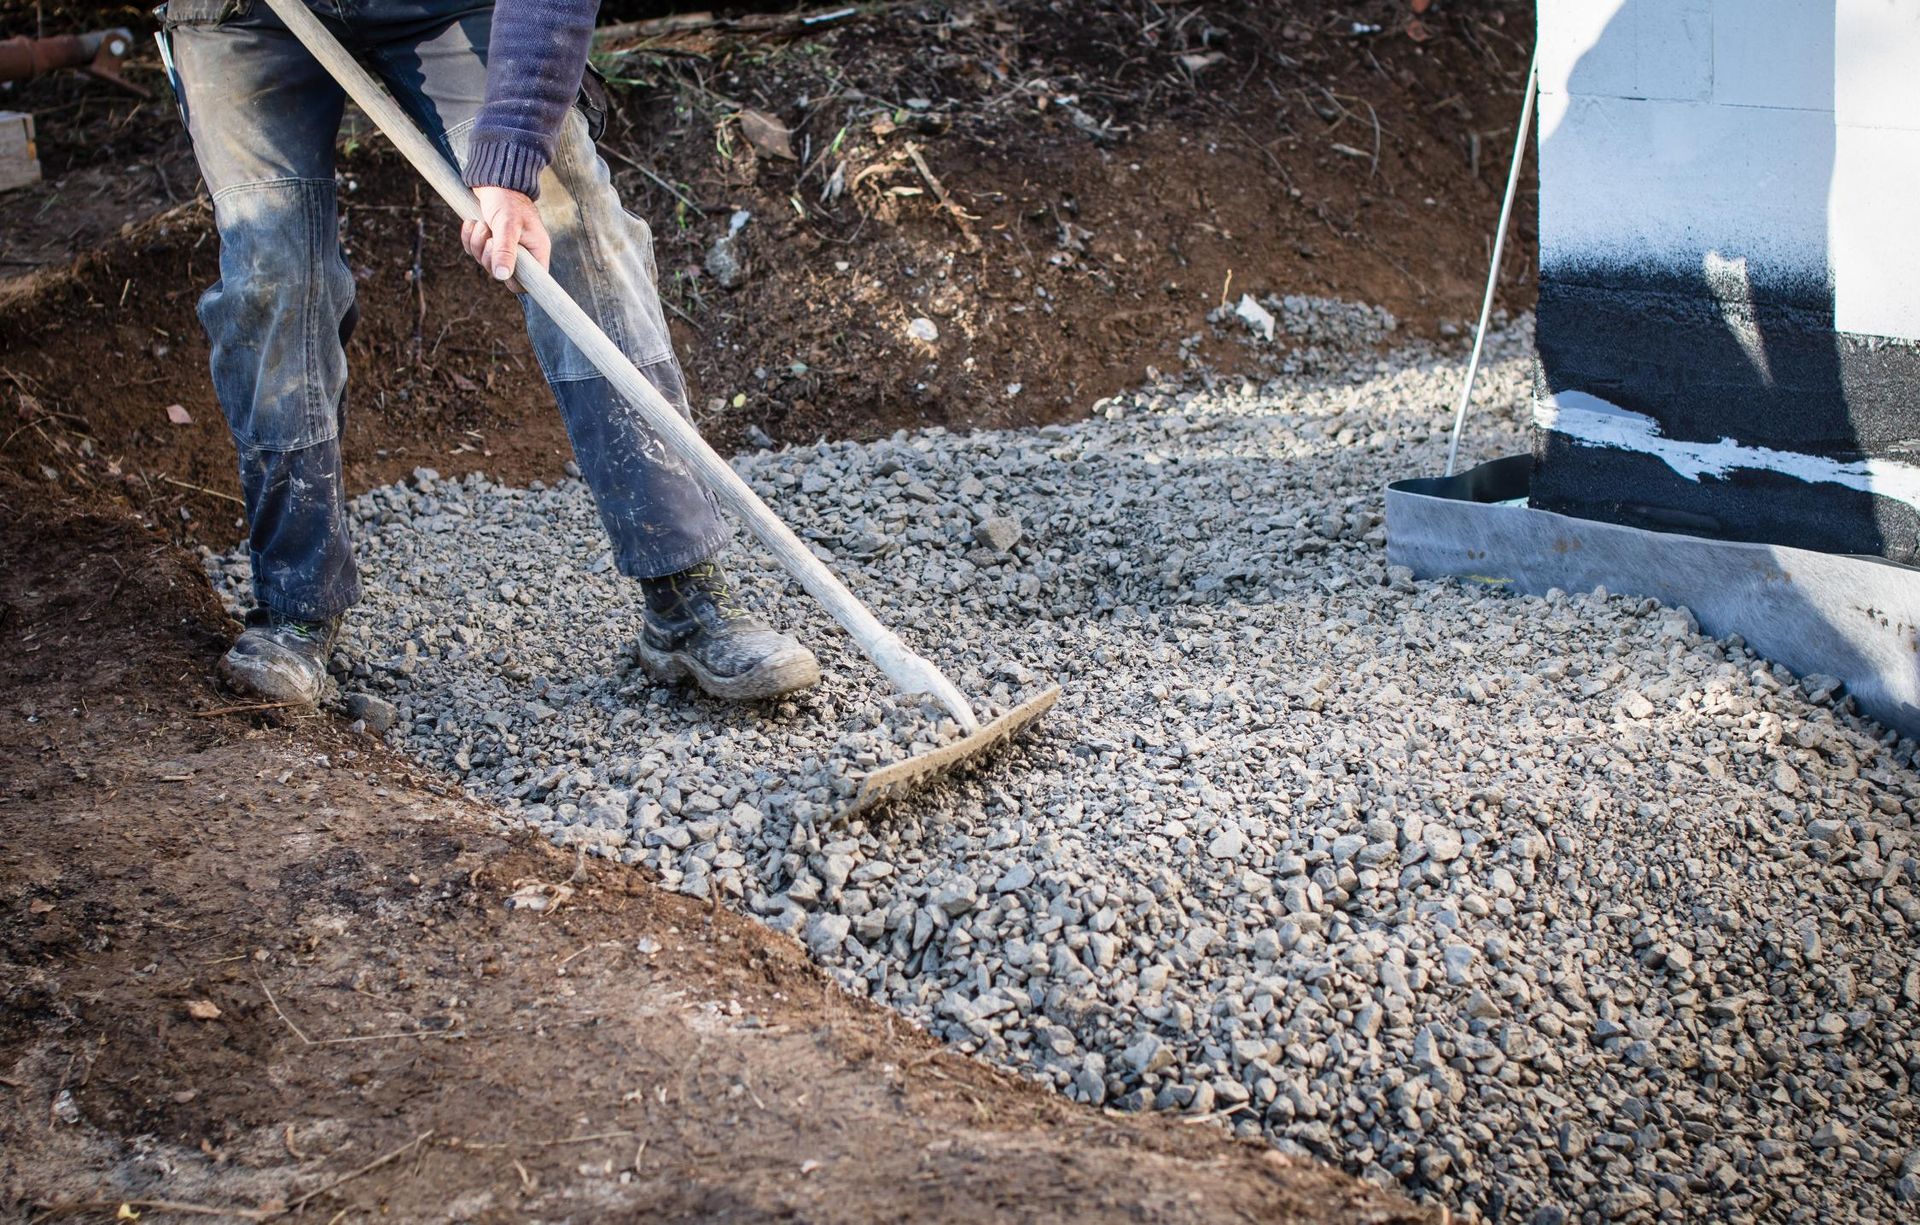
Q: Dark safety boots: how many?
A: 2